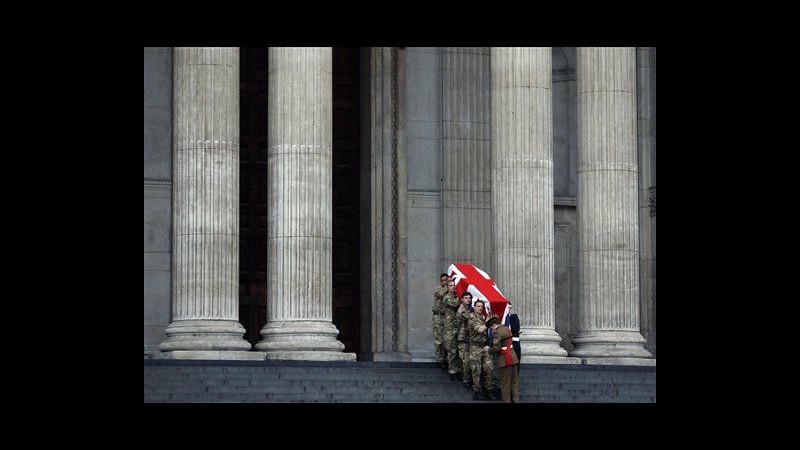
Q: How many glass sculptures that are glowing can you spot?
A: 0